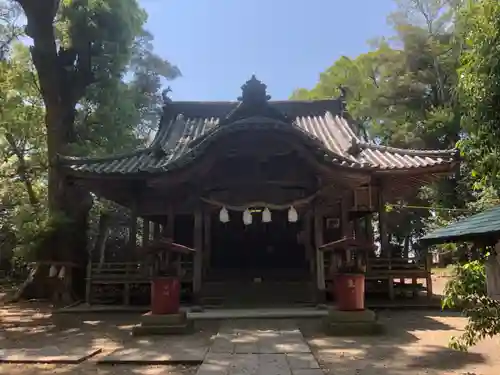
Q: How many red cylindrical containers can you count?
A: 2